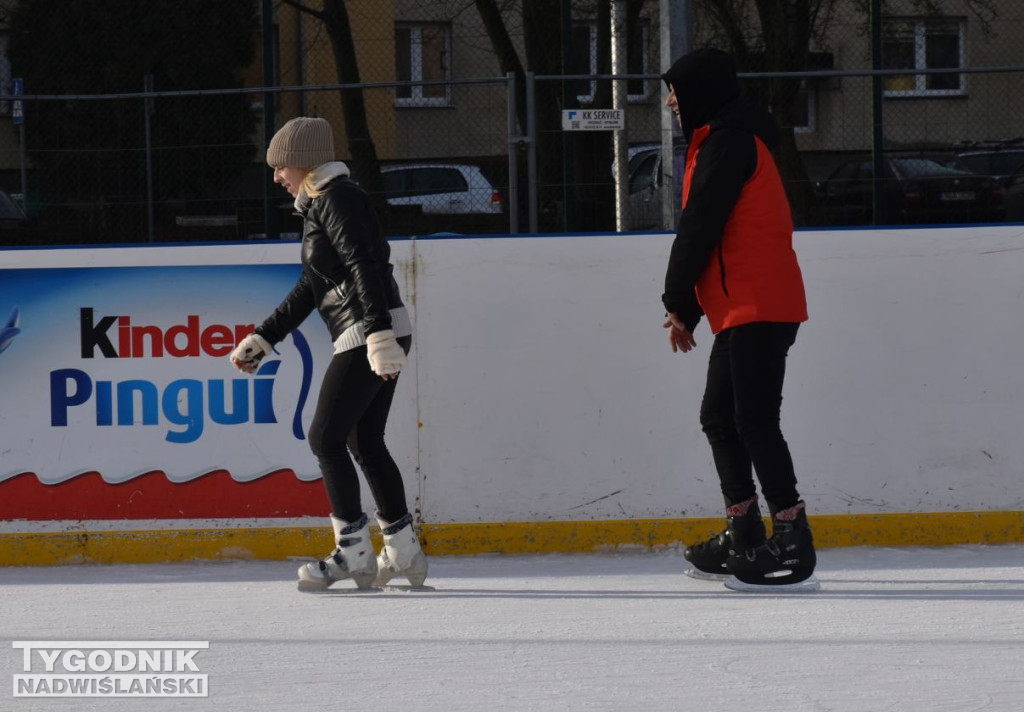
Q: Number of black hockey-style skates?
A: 2